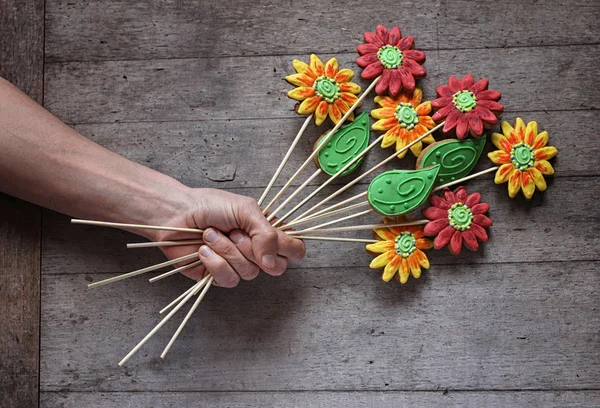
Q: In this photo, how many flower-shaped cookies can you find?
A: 7